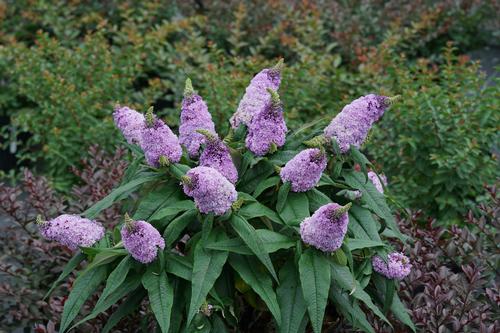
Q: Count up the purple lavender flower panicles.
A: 14